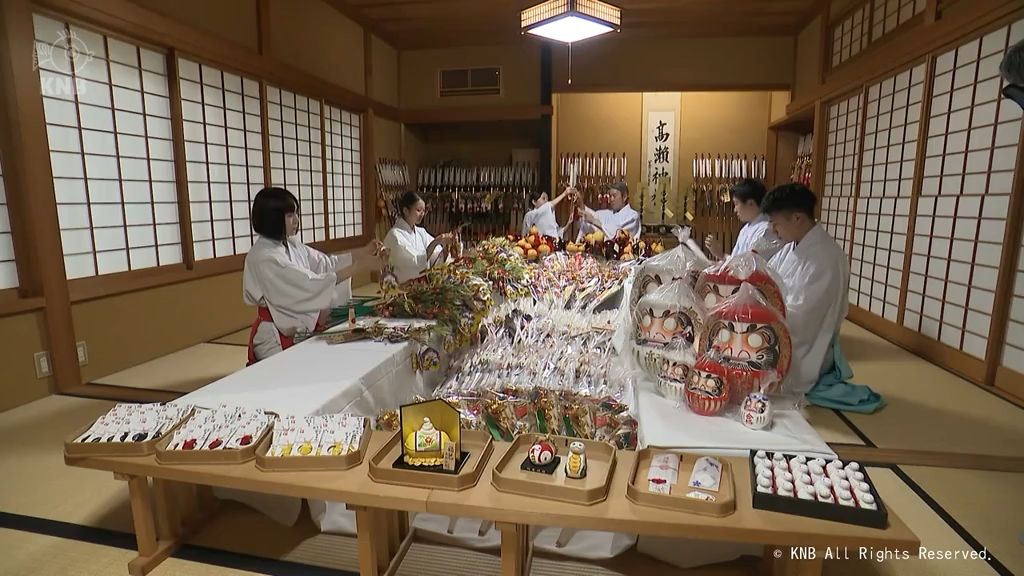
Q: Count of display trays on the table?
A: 7